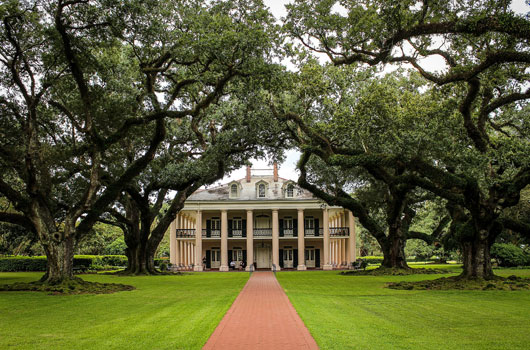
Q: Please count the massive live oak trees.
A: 4